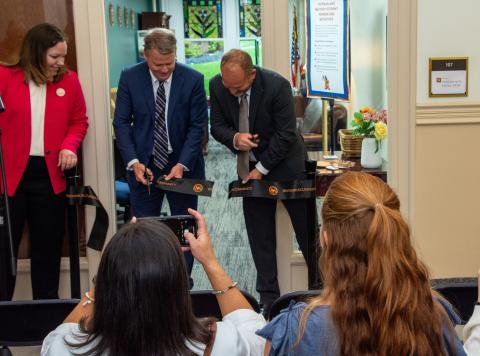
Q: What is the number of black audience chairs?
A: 4